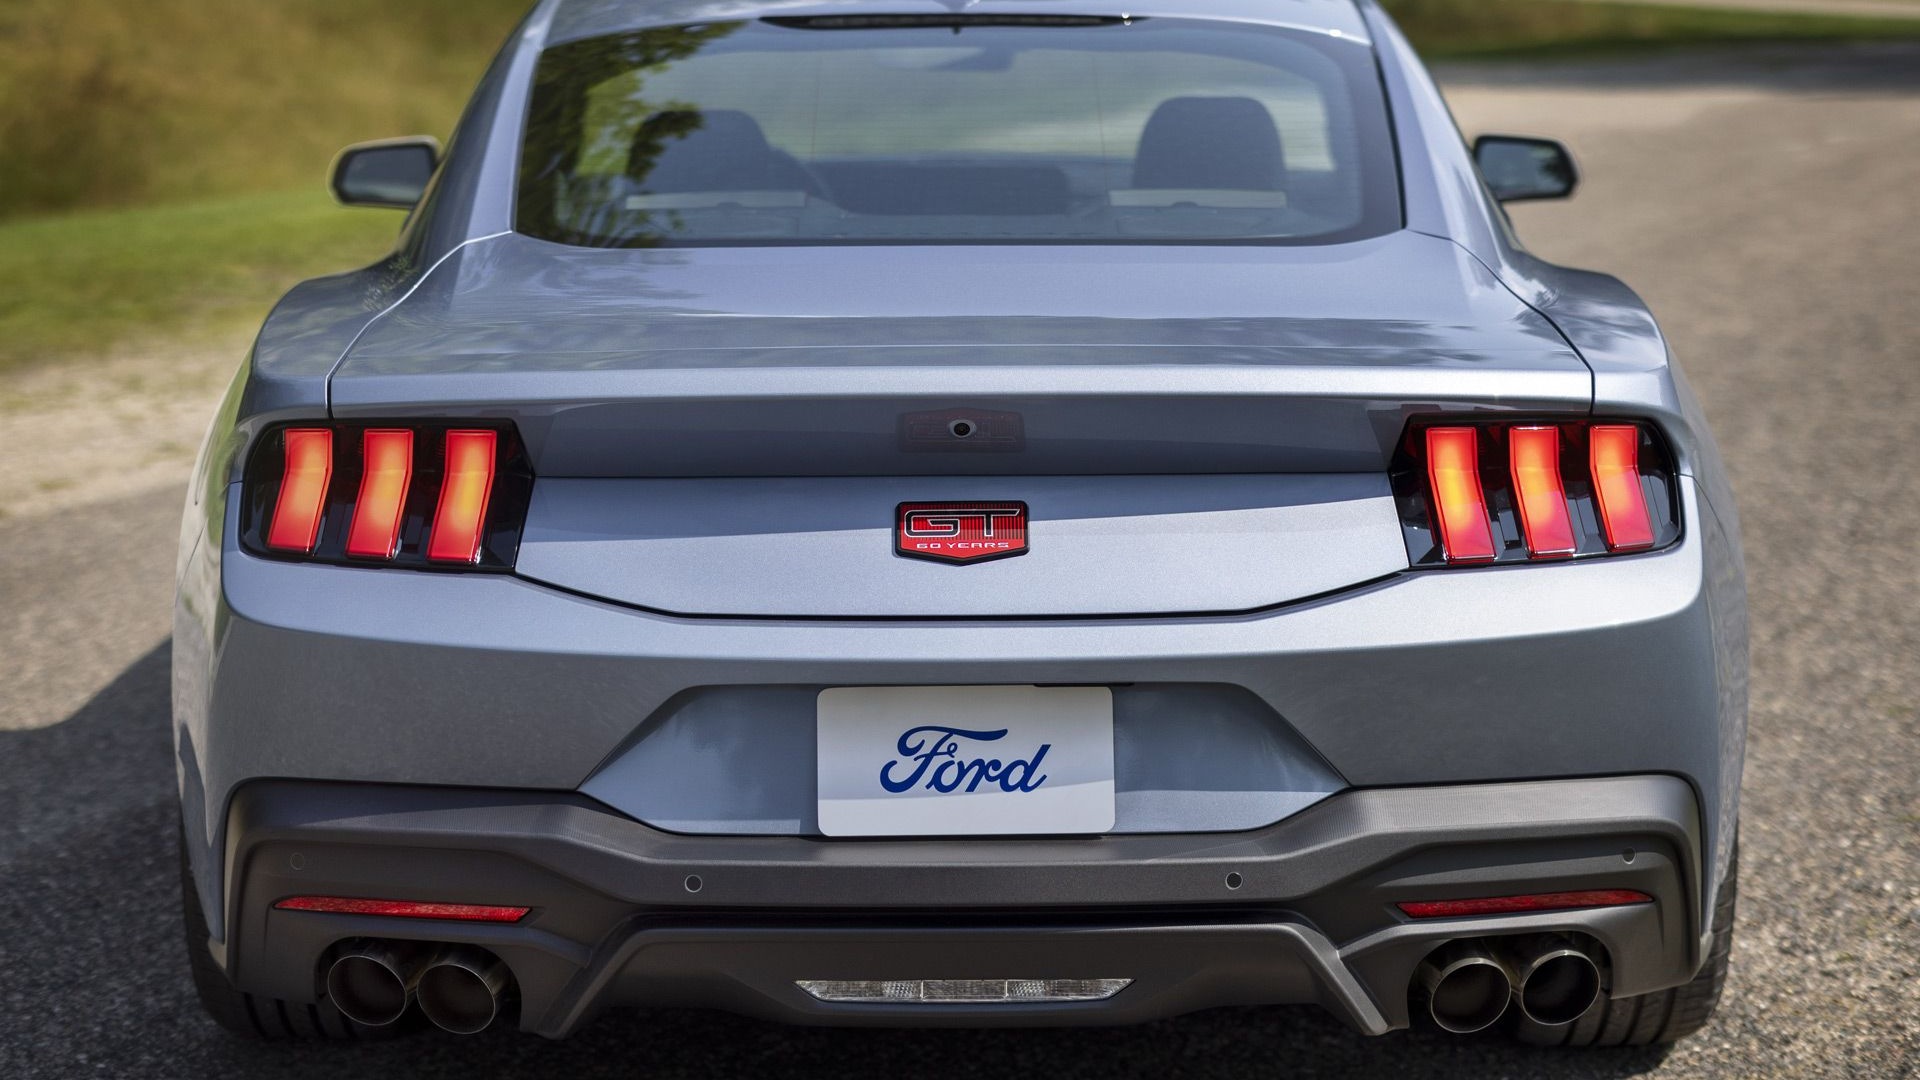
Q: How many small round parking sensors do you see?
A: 4